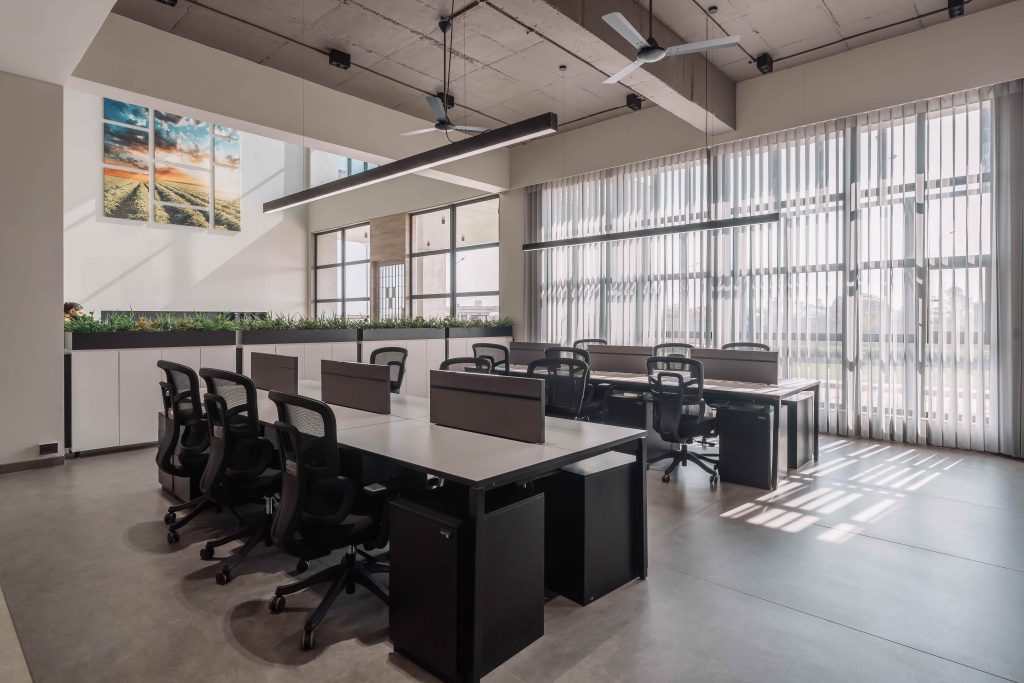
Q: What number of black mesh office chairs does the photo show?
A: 12